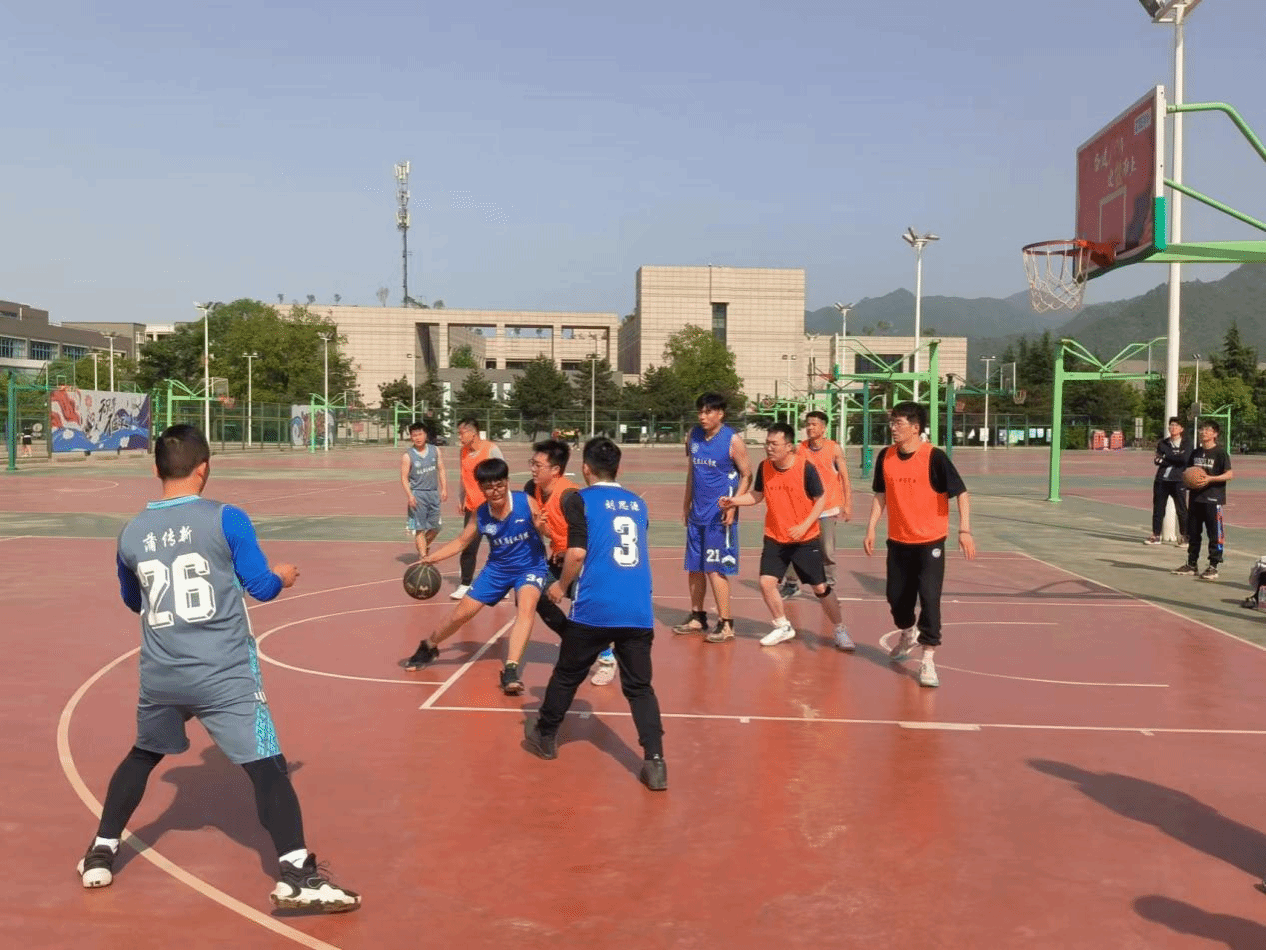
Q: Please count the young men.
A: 12